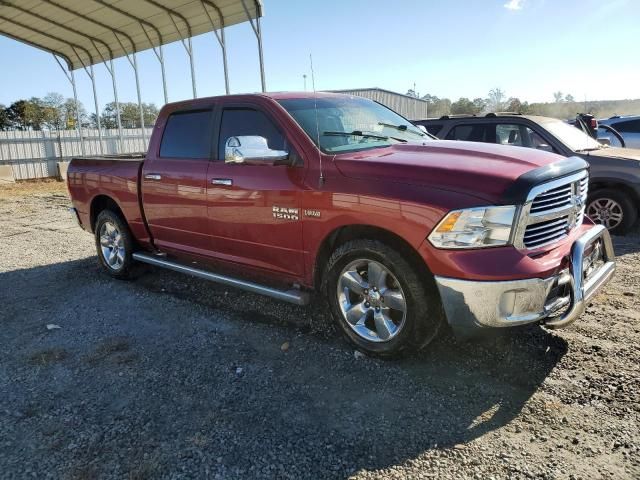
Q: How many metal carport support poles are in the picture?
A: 8